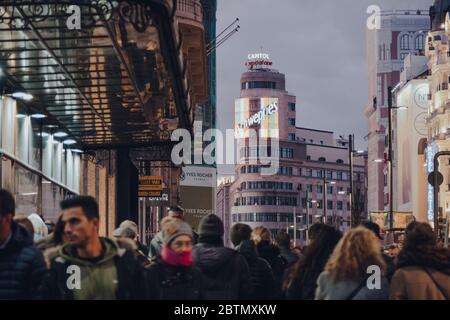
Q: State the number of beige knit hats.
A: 1